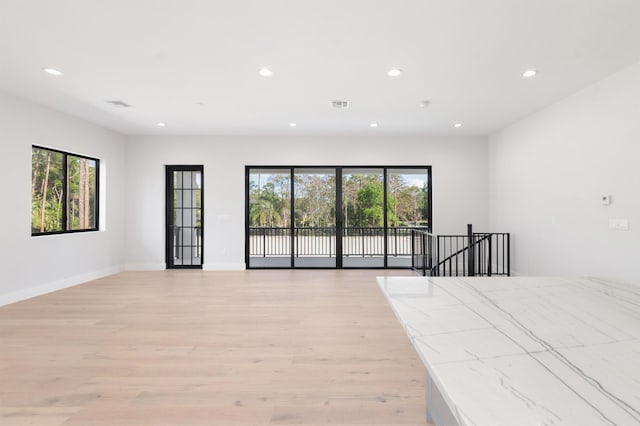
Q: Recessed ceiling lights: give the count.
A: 8